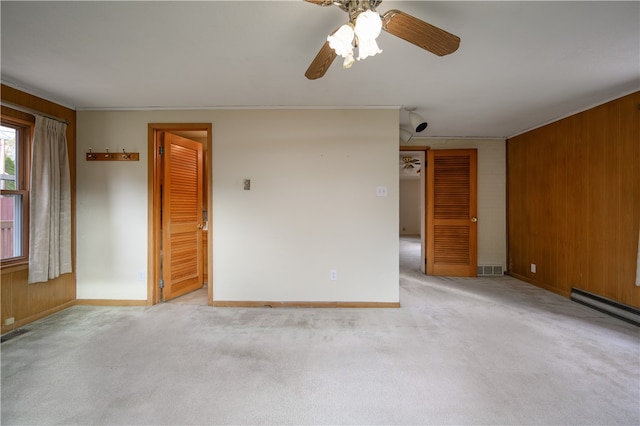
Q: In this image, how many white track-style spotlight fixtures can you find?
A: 2